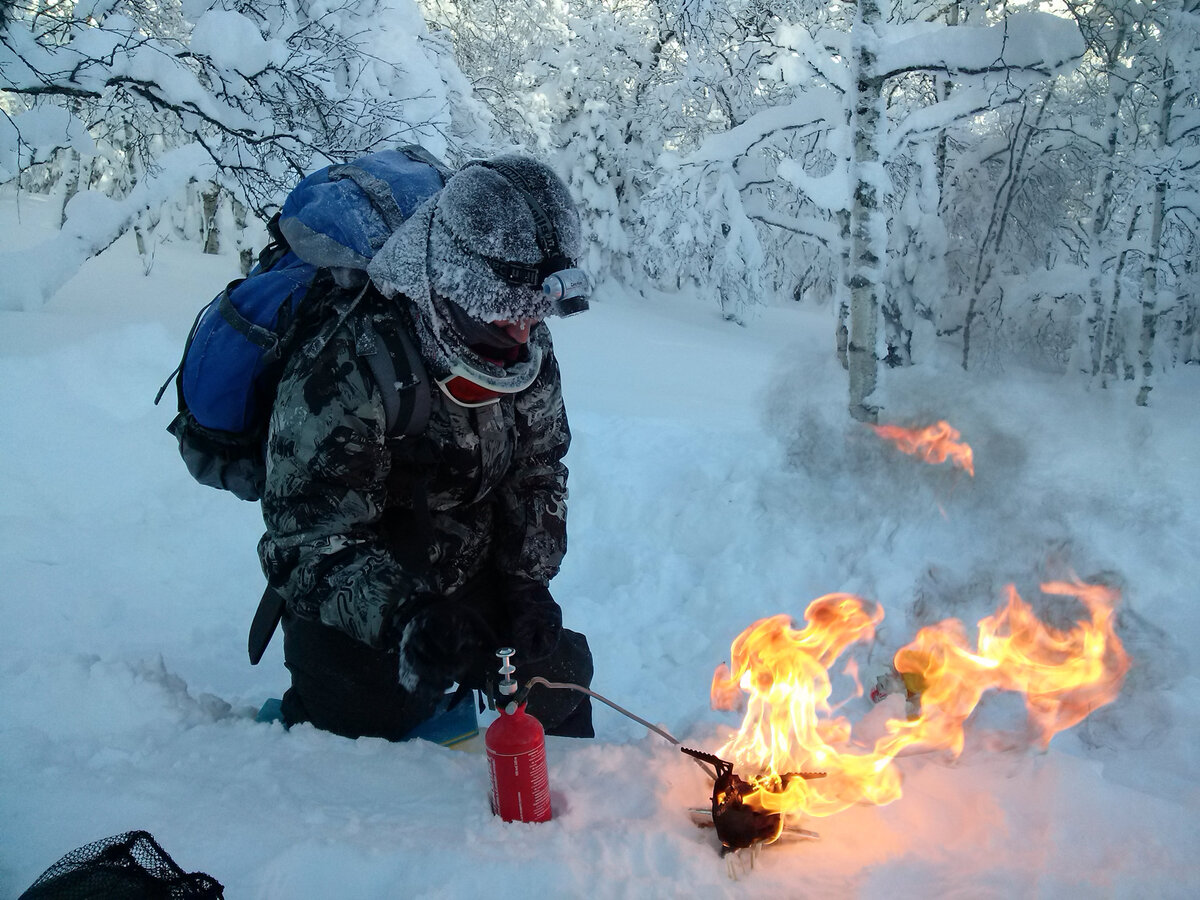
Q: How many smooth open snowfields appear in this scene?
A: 1